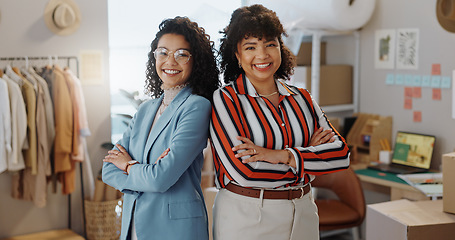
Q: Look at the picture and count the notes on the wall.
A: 13